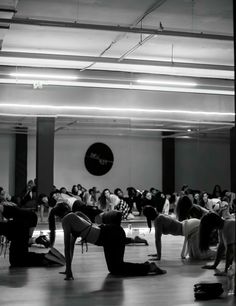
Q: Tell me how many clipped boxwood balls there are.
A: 0